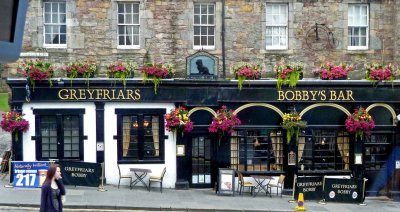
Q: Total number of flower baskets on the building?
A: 13